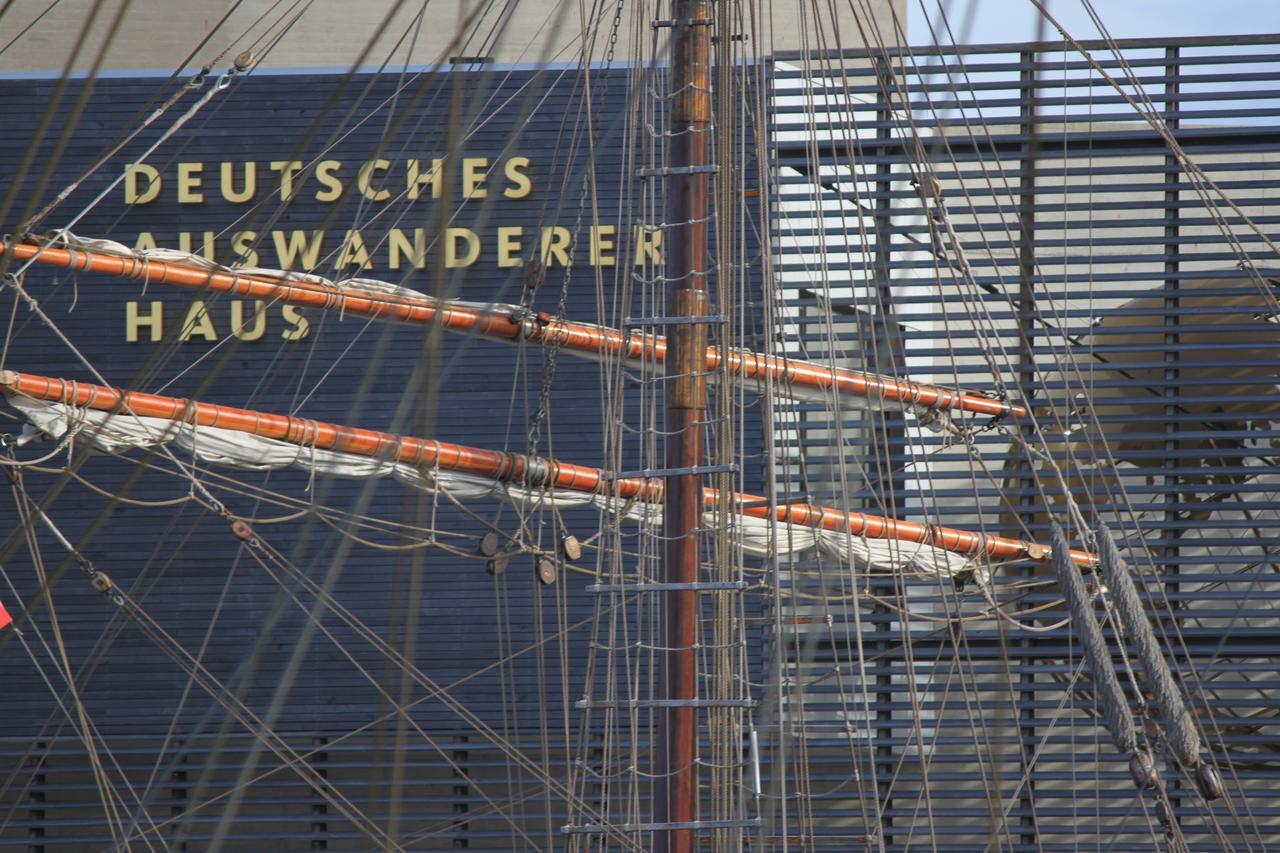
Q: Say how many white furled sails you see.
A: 2